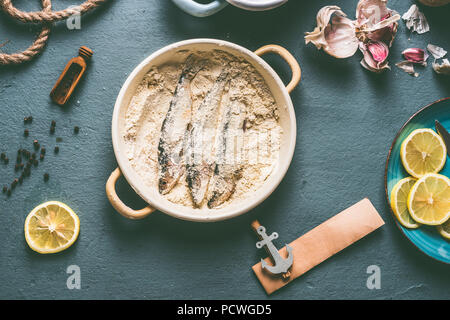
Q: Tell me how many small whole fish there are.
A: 3